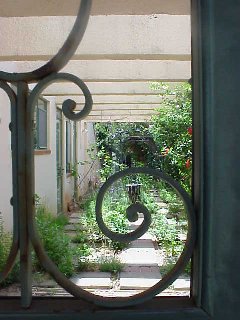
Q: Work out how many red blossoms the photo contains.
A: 3